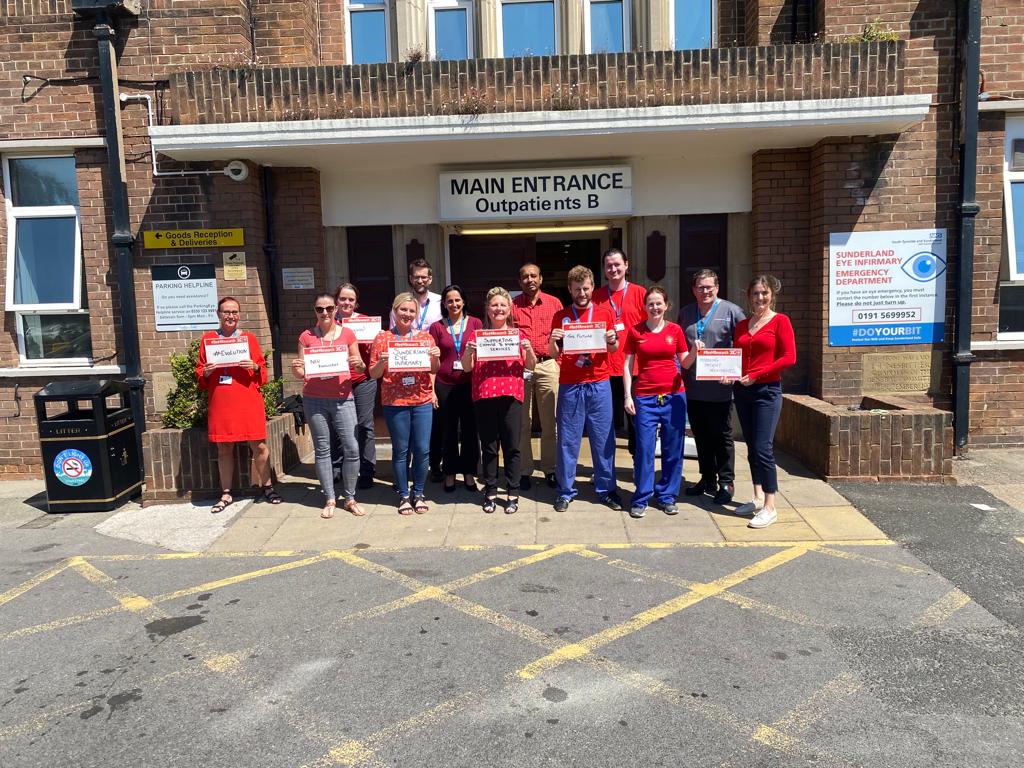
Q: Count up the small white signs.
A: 7